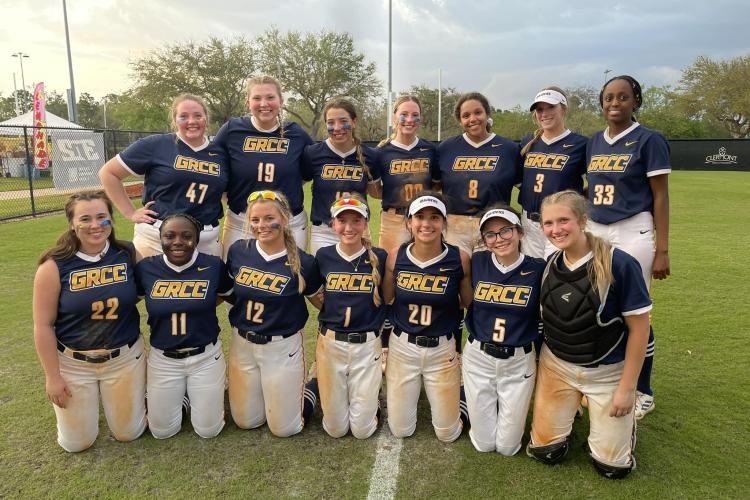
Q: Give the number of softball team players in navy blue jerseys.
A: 14